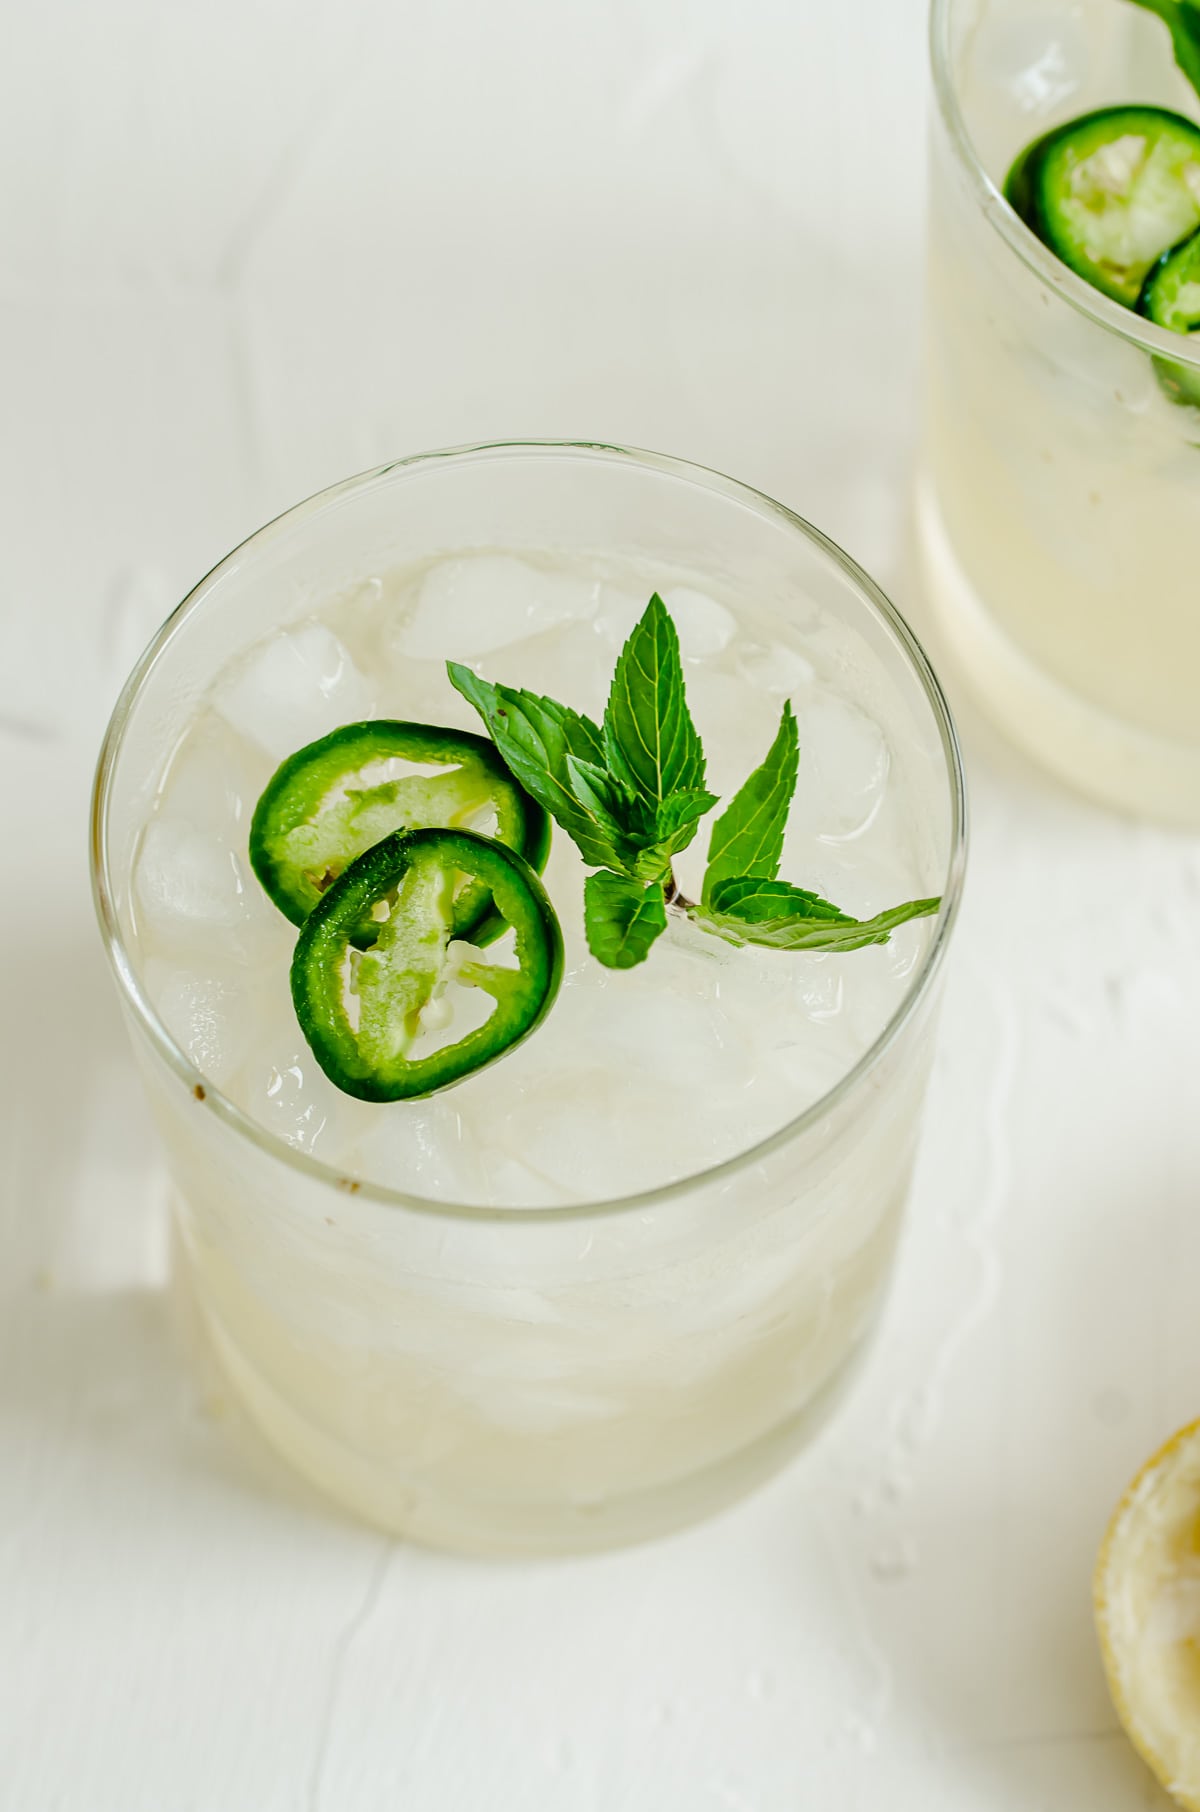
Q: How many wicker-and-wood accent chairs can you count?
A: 0